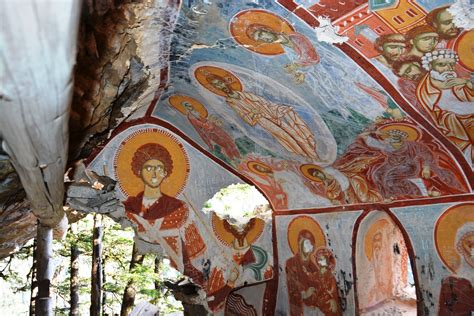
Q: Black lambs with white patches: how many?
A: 0